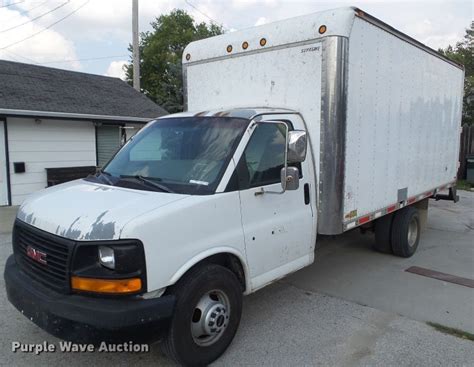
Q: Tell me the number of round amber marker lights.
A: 5